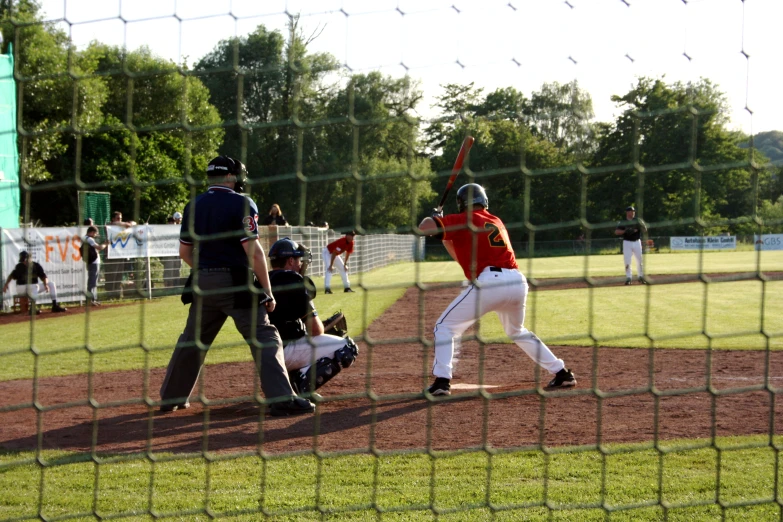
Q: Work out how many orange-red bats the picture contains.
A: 1